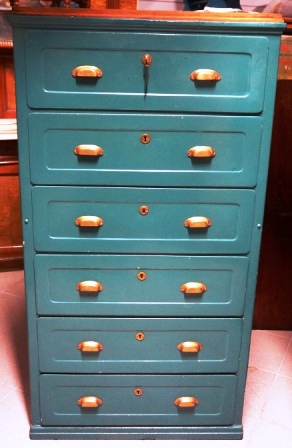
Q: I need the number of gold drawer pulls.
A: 12